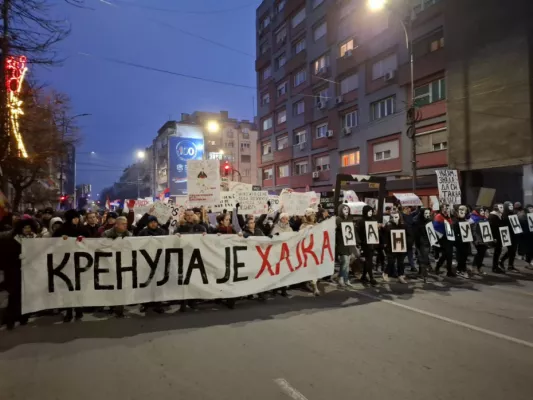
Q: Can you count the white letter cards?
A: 10